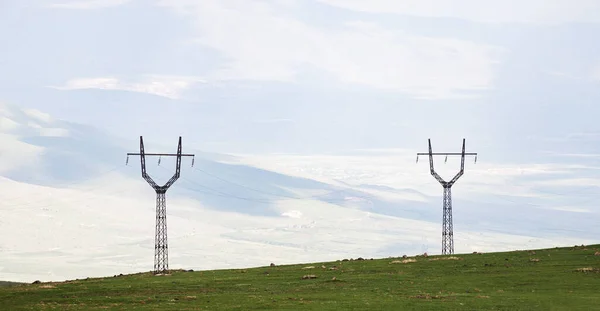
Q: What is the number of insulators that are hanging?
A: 6